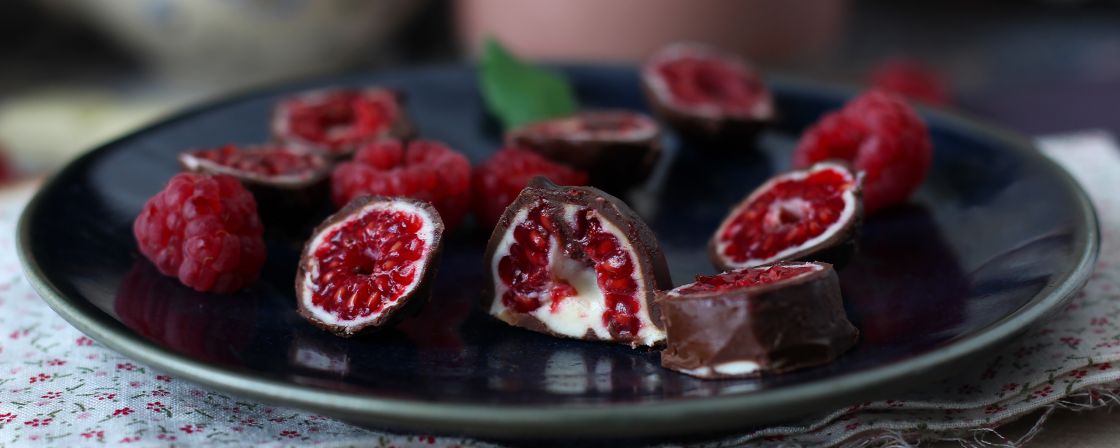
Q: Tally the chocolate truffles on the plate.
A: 8